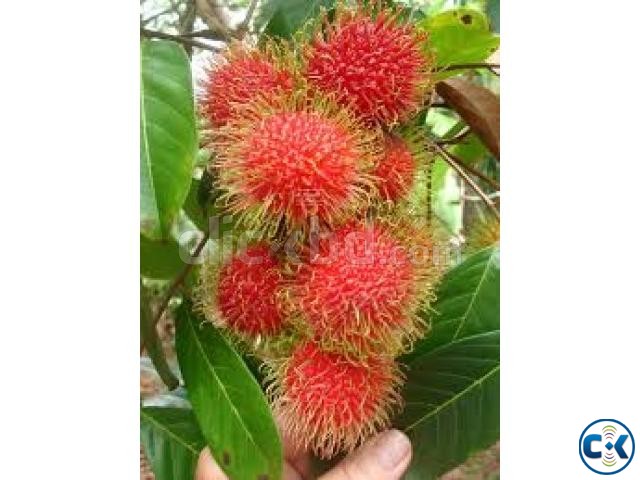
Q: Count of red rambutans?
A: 7